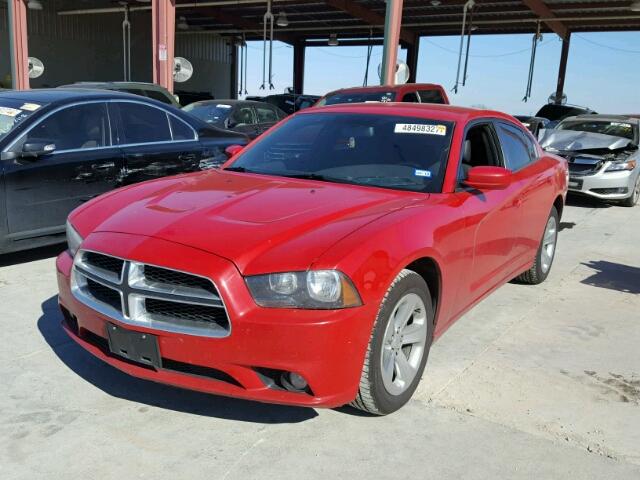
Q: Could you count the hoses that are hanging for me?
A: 12